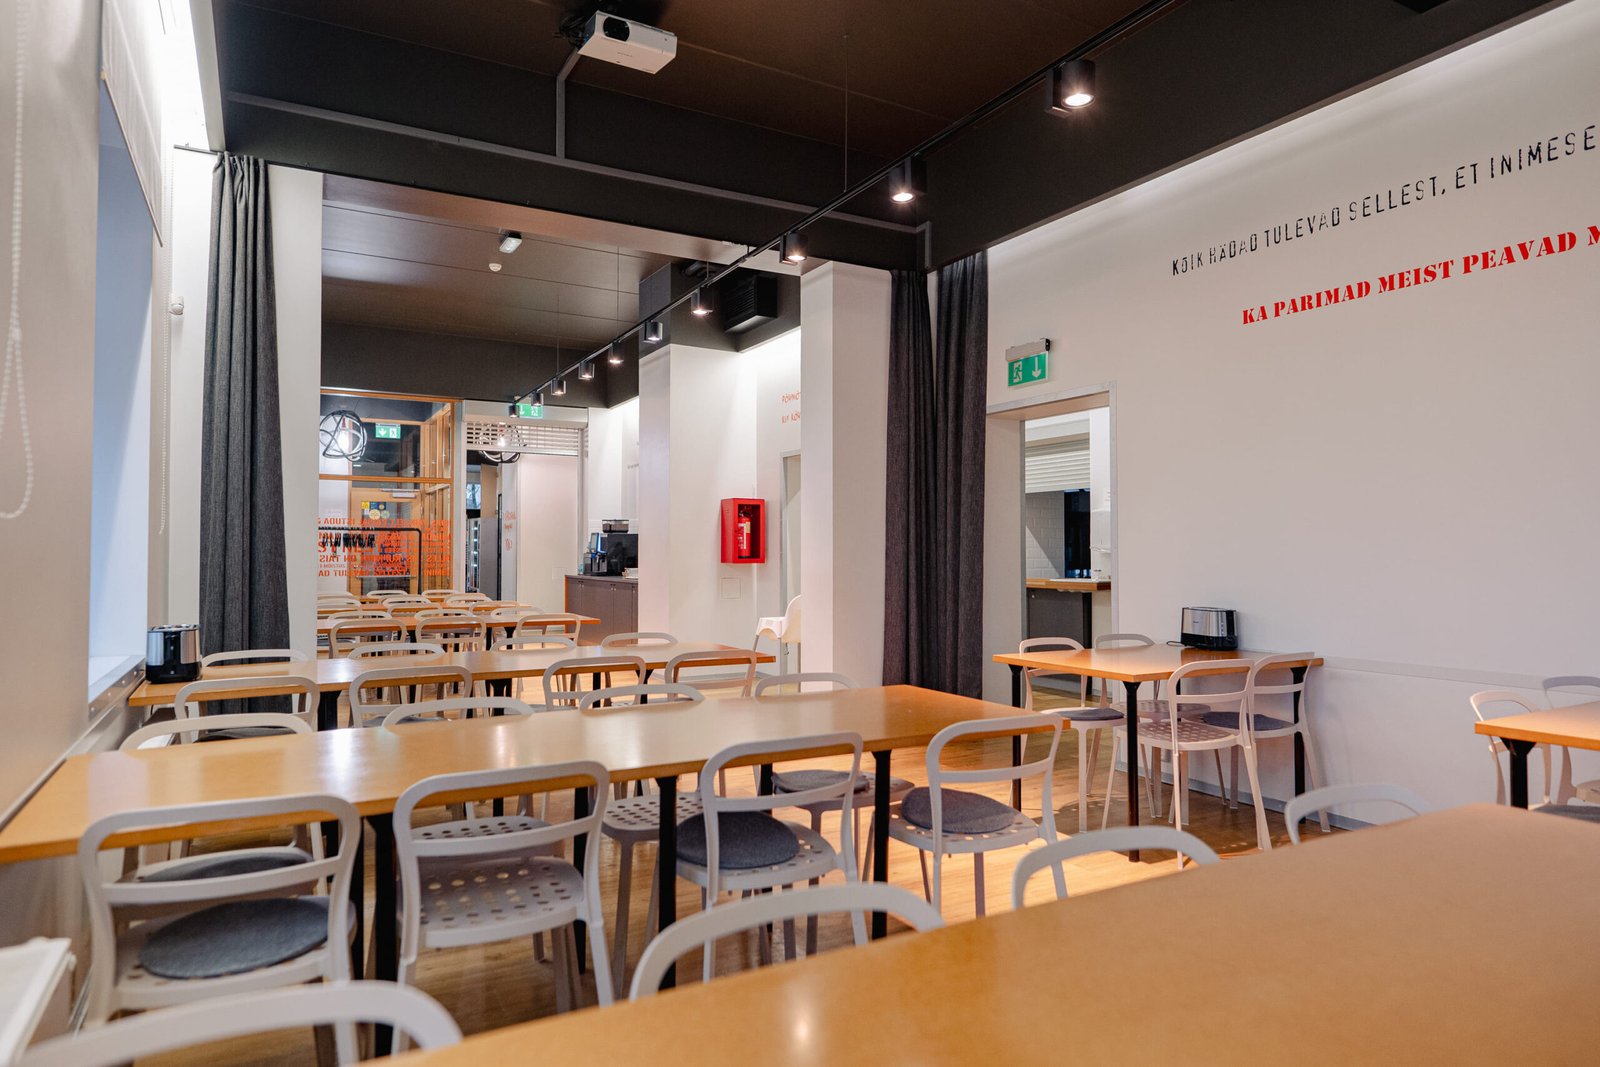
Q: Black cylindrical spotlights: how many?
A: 10